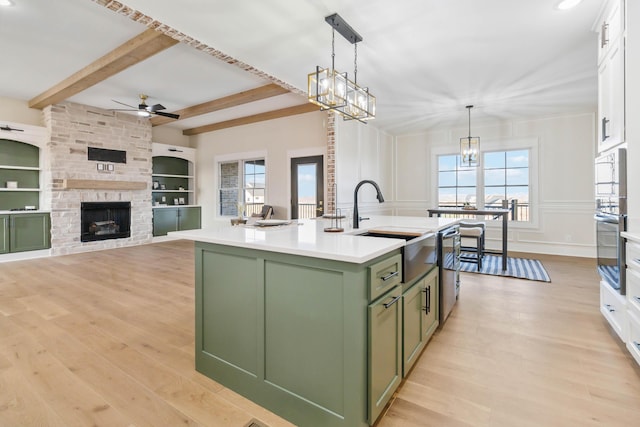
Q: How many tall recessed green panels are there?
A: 2